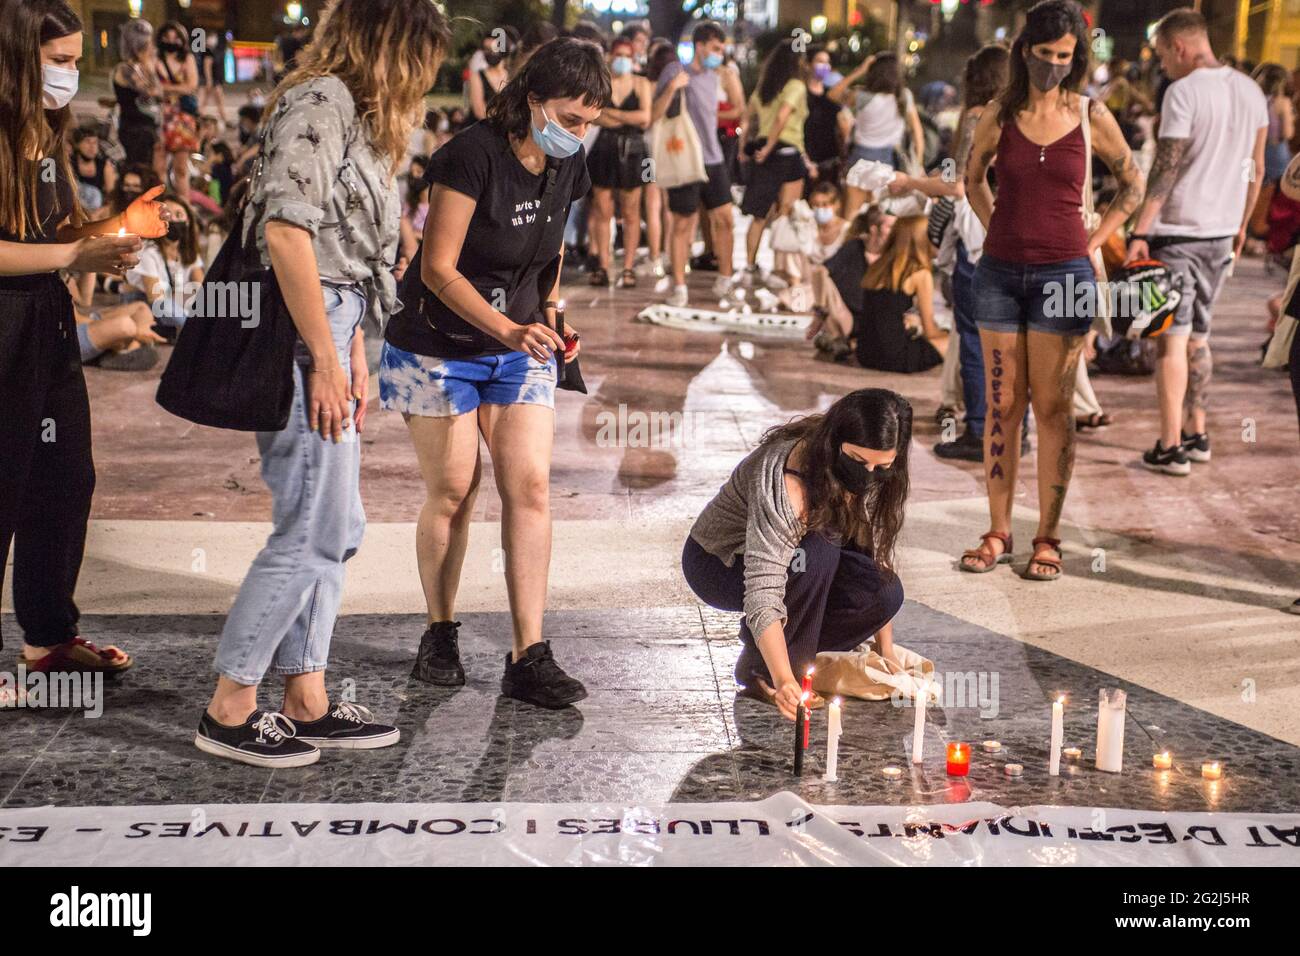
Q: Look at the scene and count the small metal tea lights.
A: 4